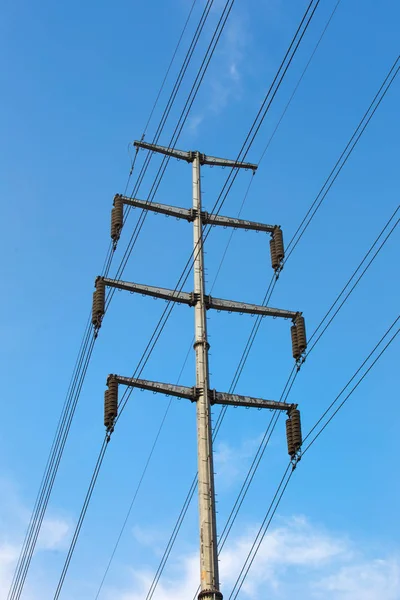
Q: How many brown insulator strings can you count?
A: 12